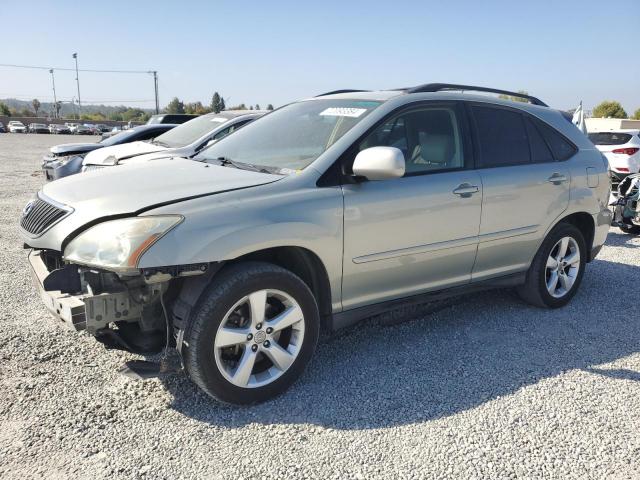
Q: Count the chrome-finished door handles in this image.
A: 2